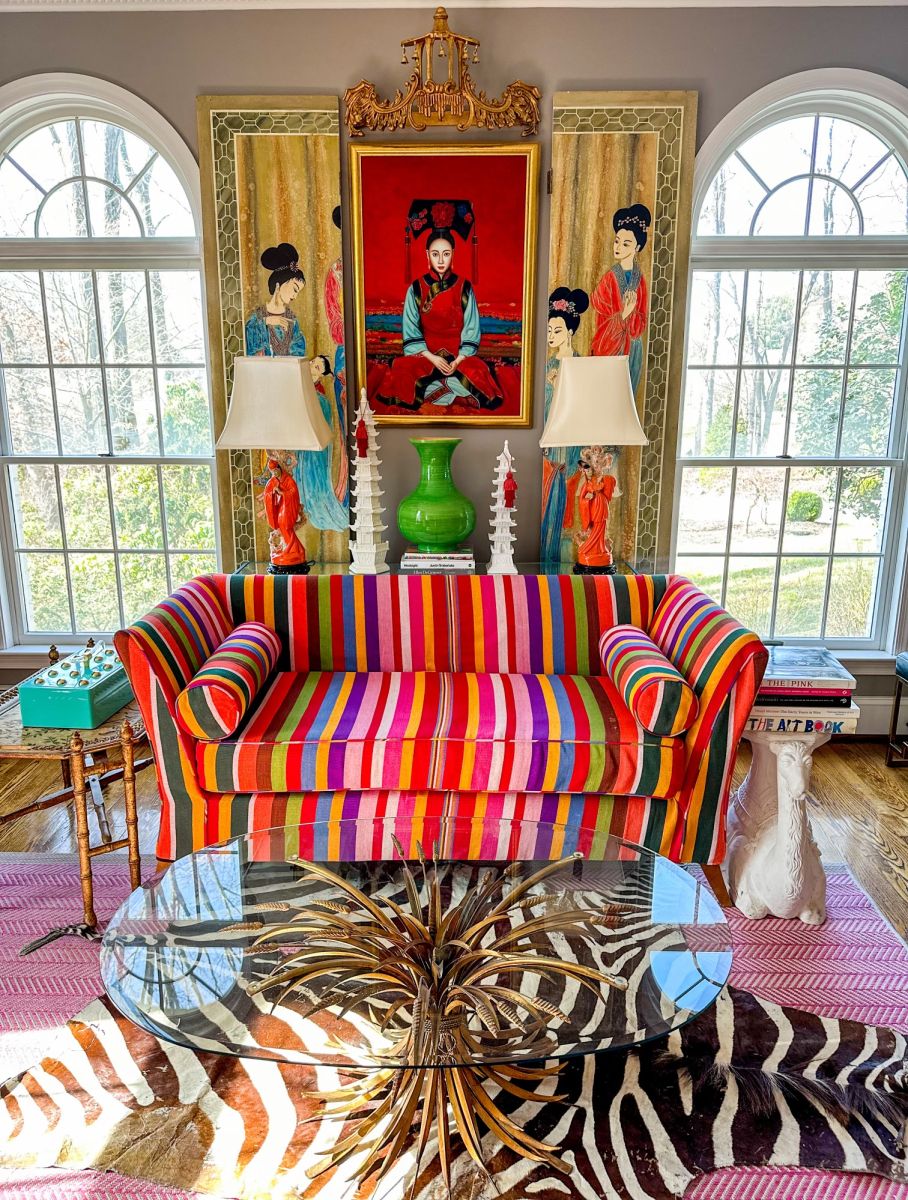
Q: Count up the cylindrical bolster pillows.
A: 2